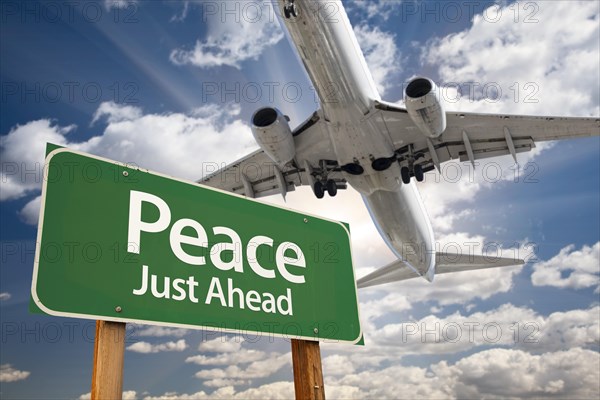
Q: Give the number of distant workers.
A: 0